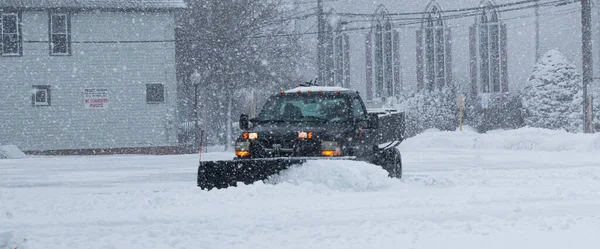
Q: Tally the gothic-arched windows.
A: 4